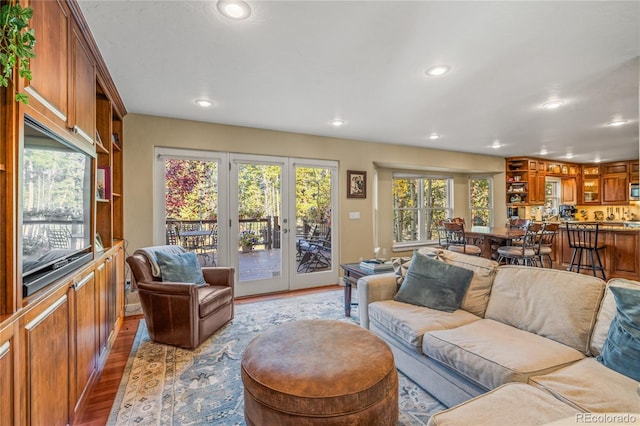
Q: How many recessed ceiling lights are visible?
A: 11